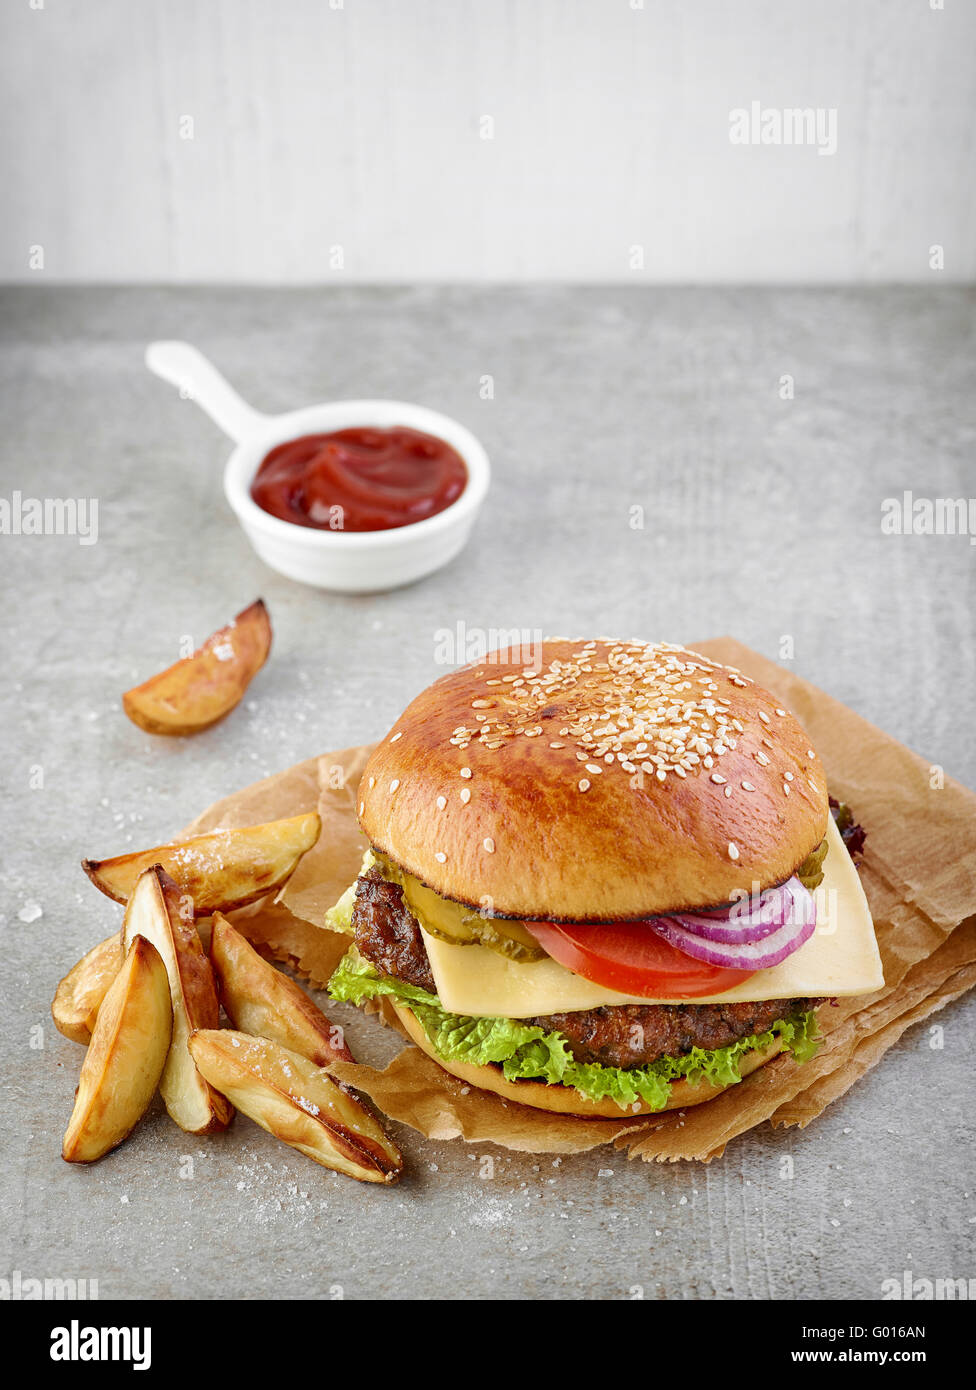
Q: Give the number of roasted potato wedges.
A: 7